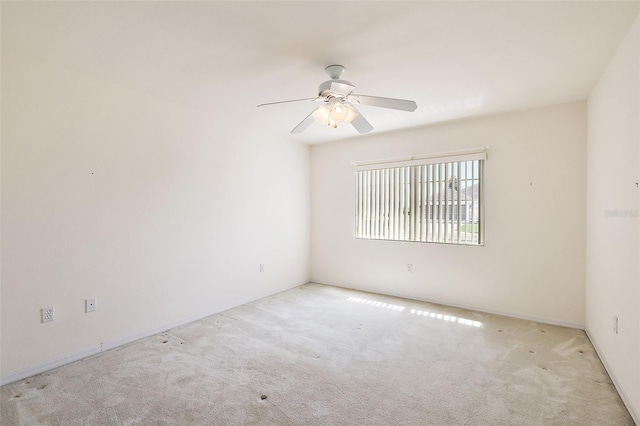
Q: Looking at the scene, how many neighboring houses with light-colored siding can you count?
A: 1